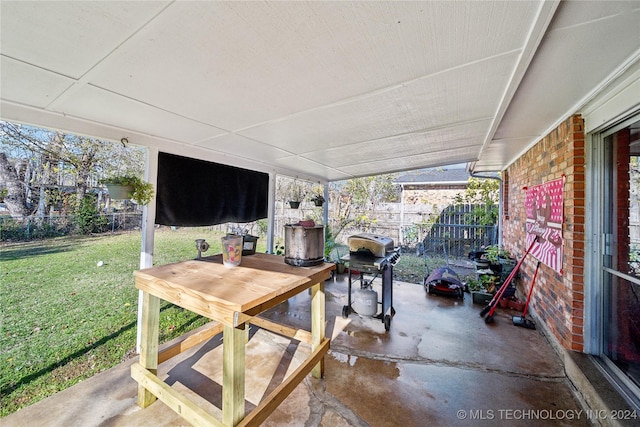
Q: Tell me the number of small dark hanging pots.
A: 2